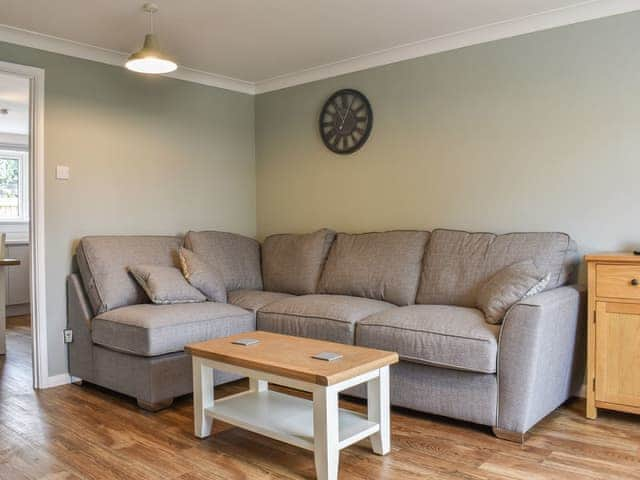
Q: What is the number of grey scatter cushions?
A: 3